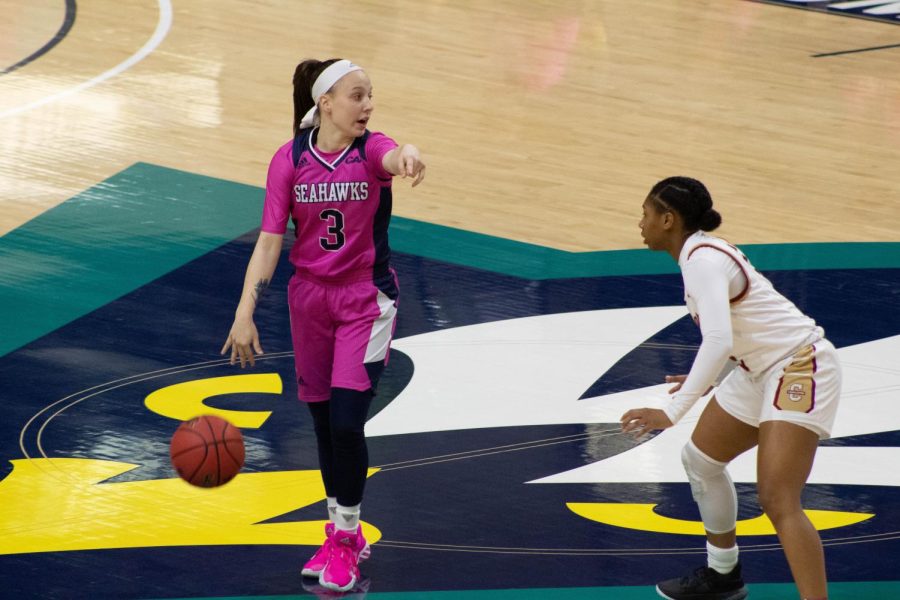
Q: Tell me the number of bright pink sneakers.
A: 2